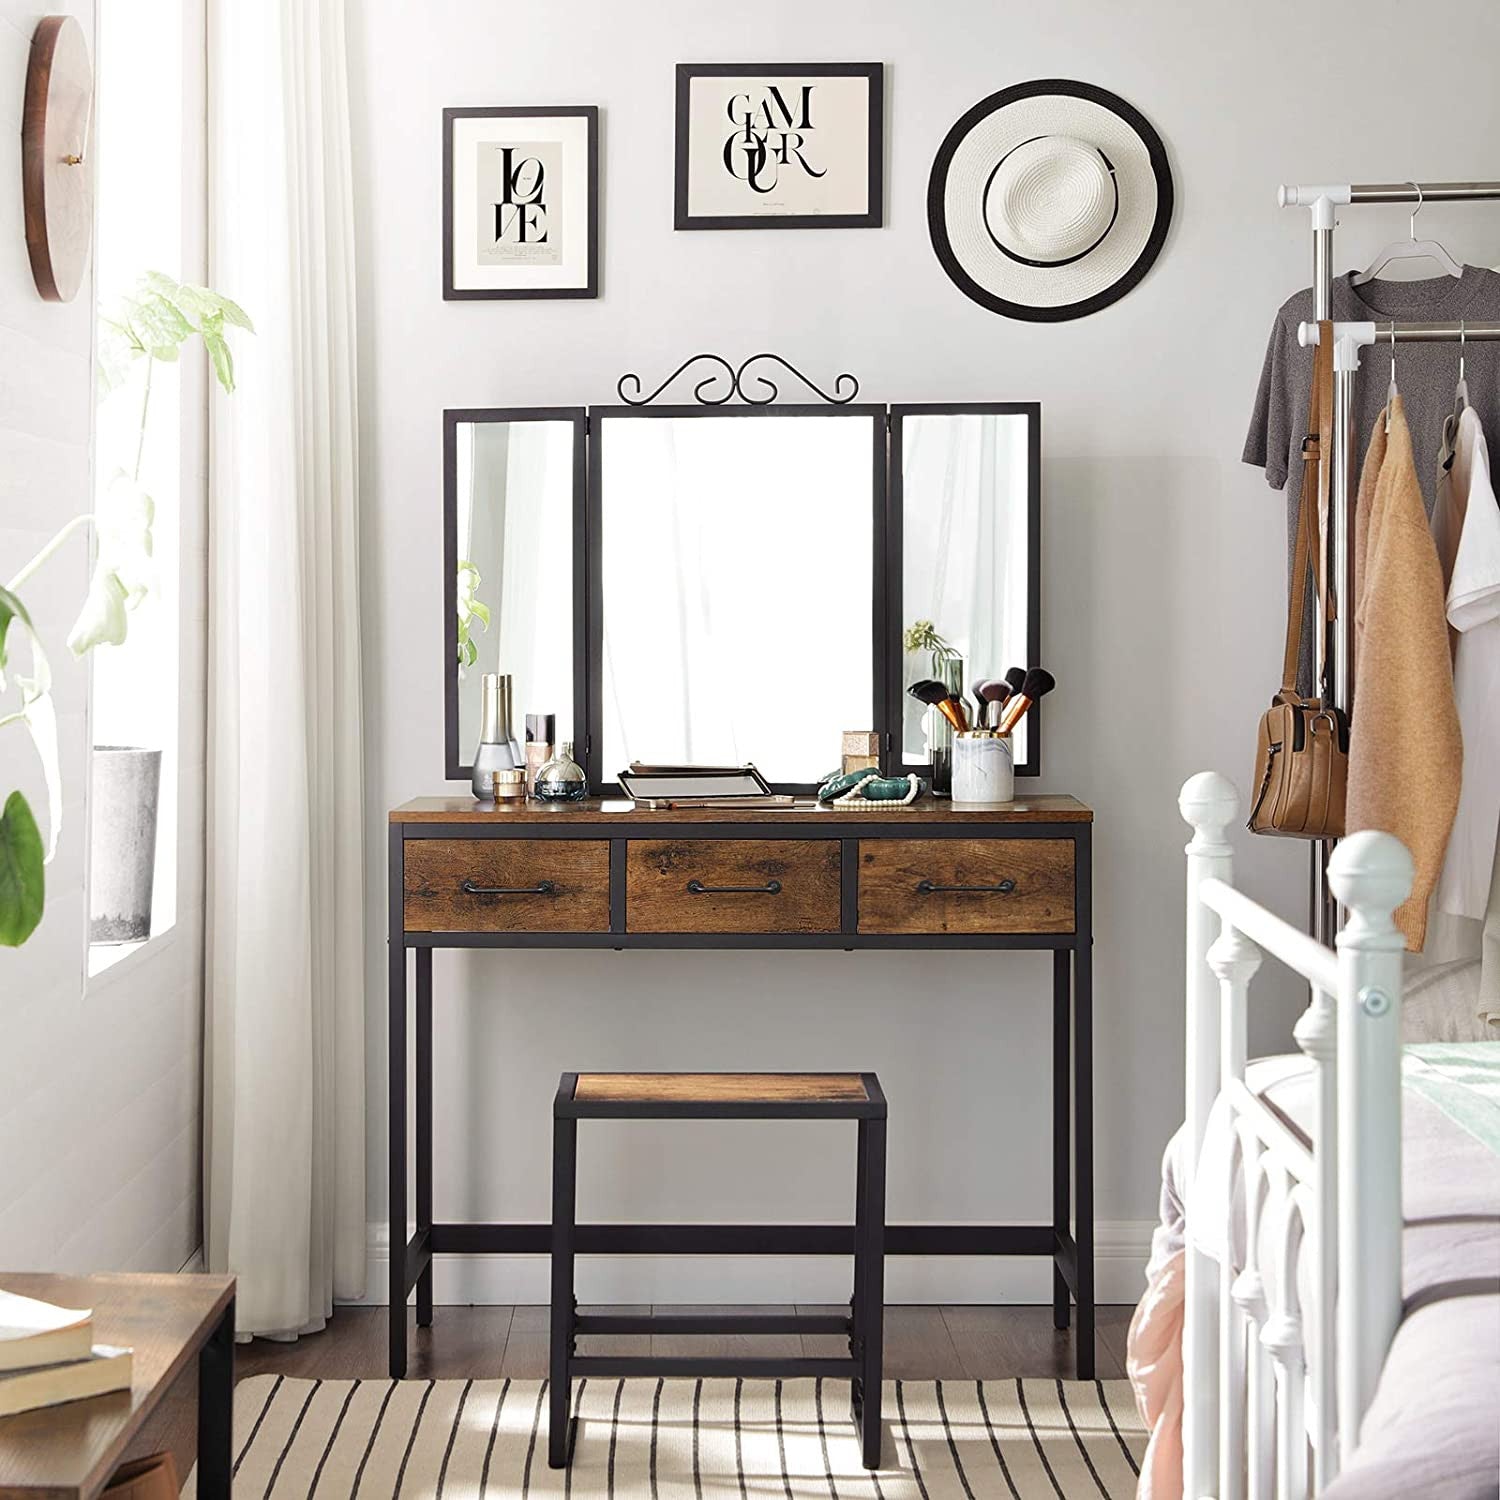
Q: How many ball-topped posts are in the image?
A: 2